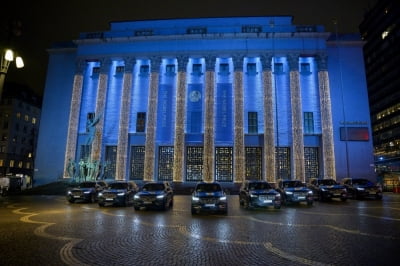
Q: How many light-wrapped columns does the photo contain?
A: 10